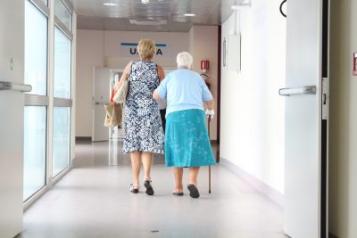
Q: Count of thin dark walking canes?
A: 1